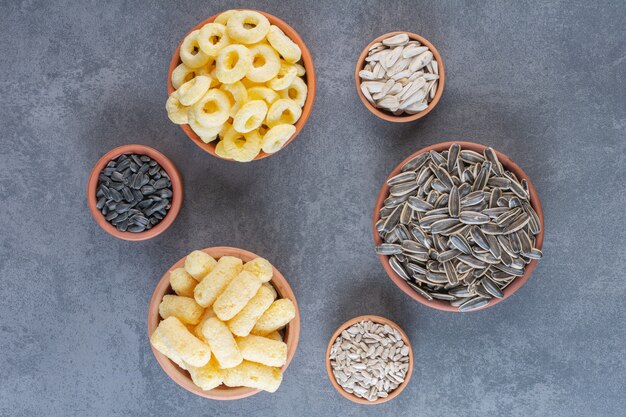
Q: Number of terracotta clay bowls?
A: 6